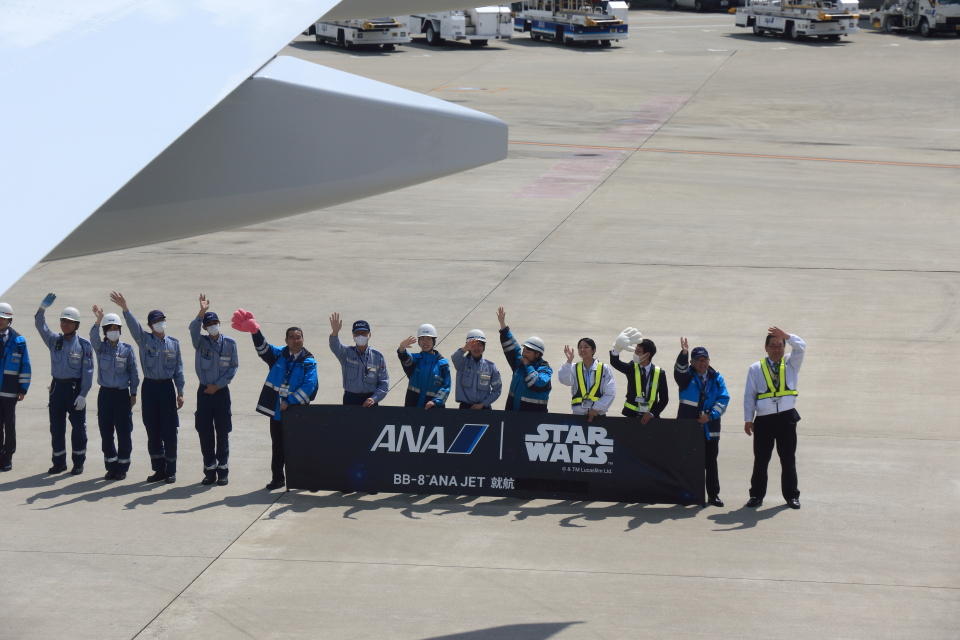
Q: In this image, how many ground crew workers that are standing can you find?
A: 14